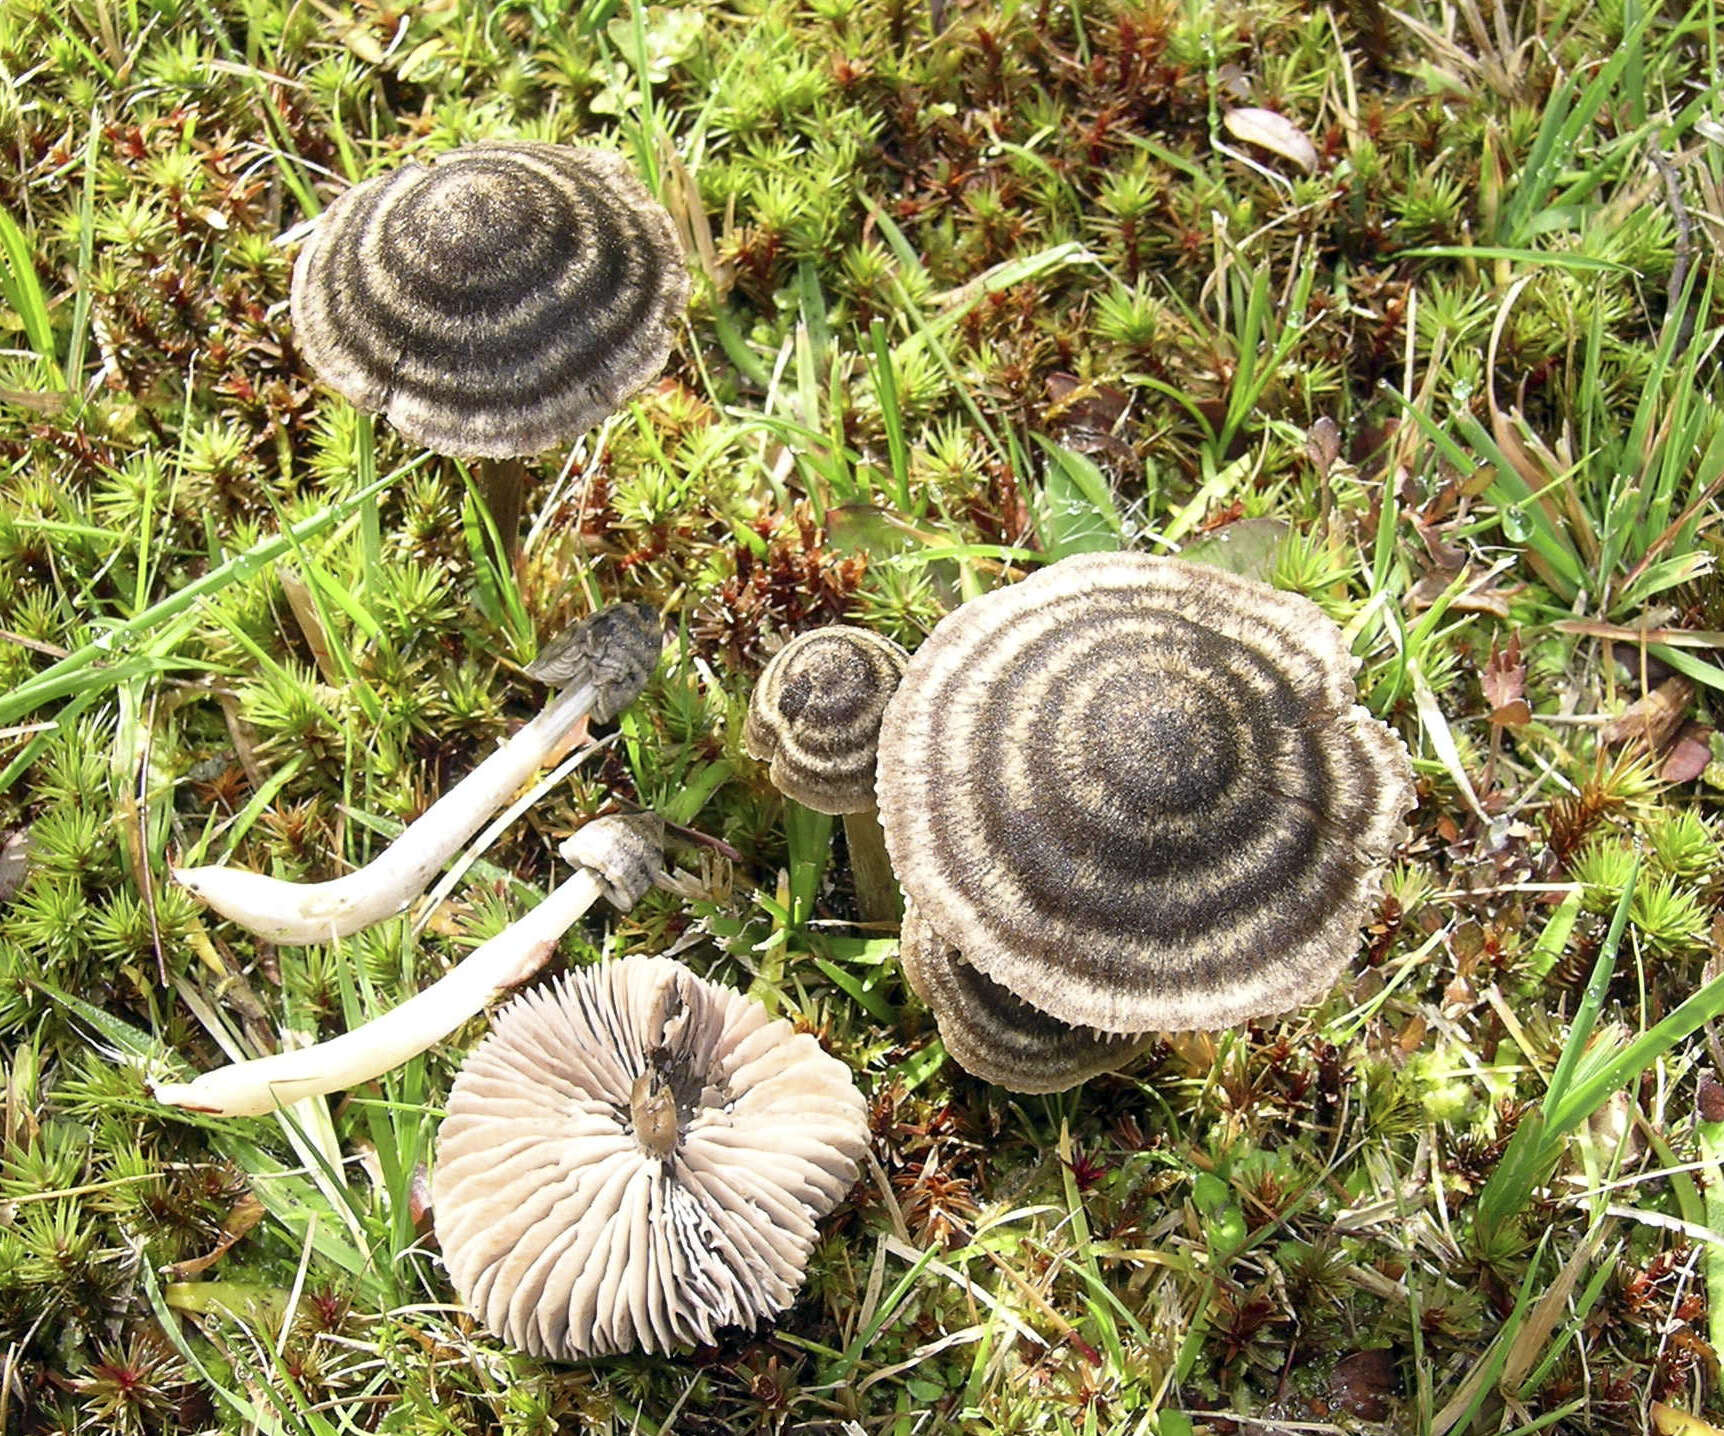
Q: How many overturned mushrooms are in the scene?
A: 1